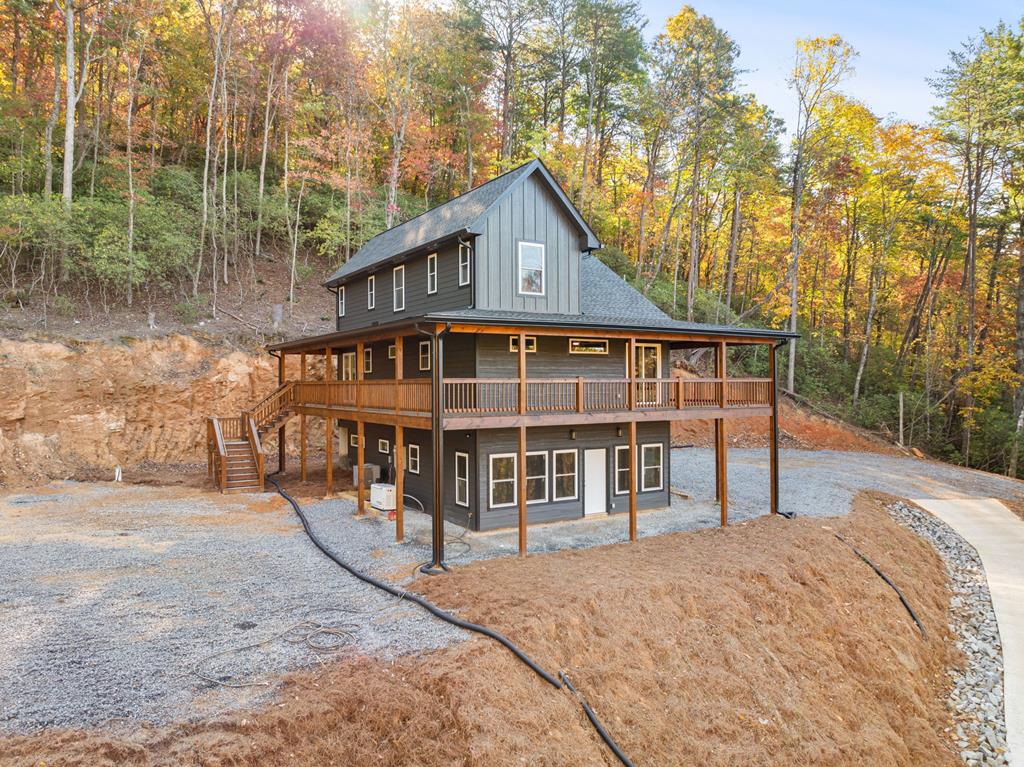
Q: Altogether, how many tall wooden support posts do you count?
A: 11